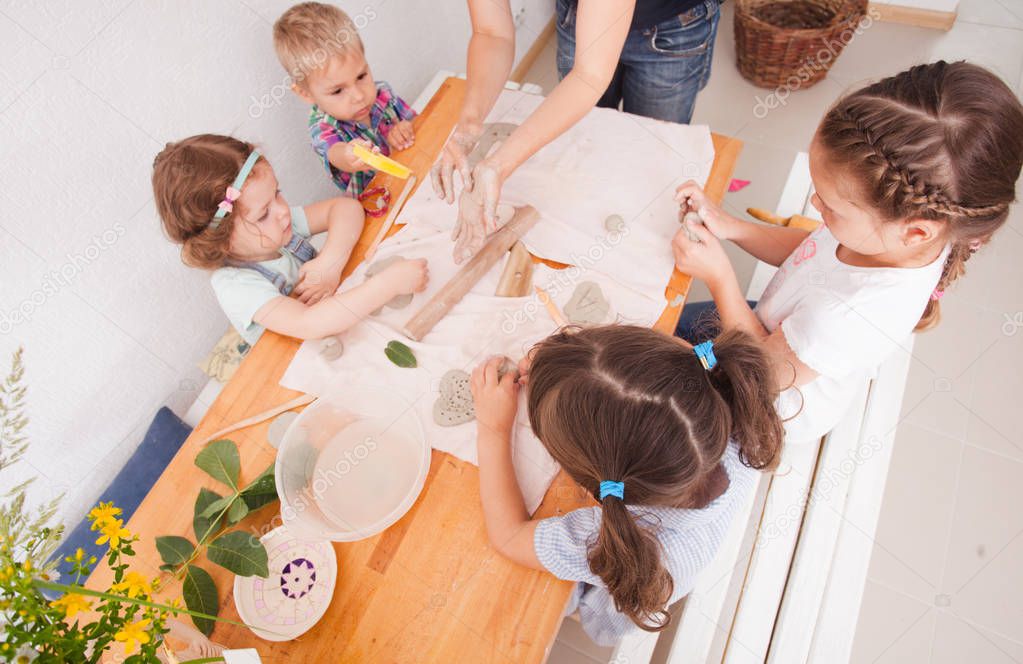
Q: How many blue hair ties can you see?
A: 2